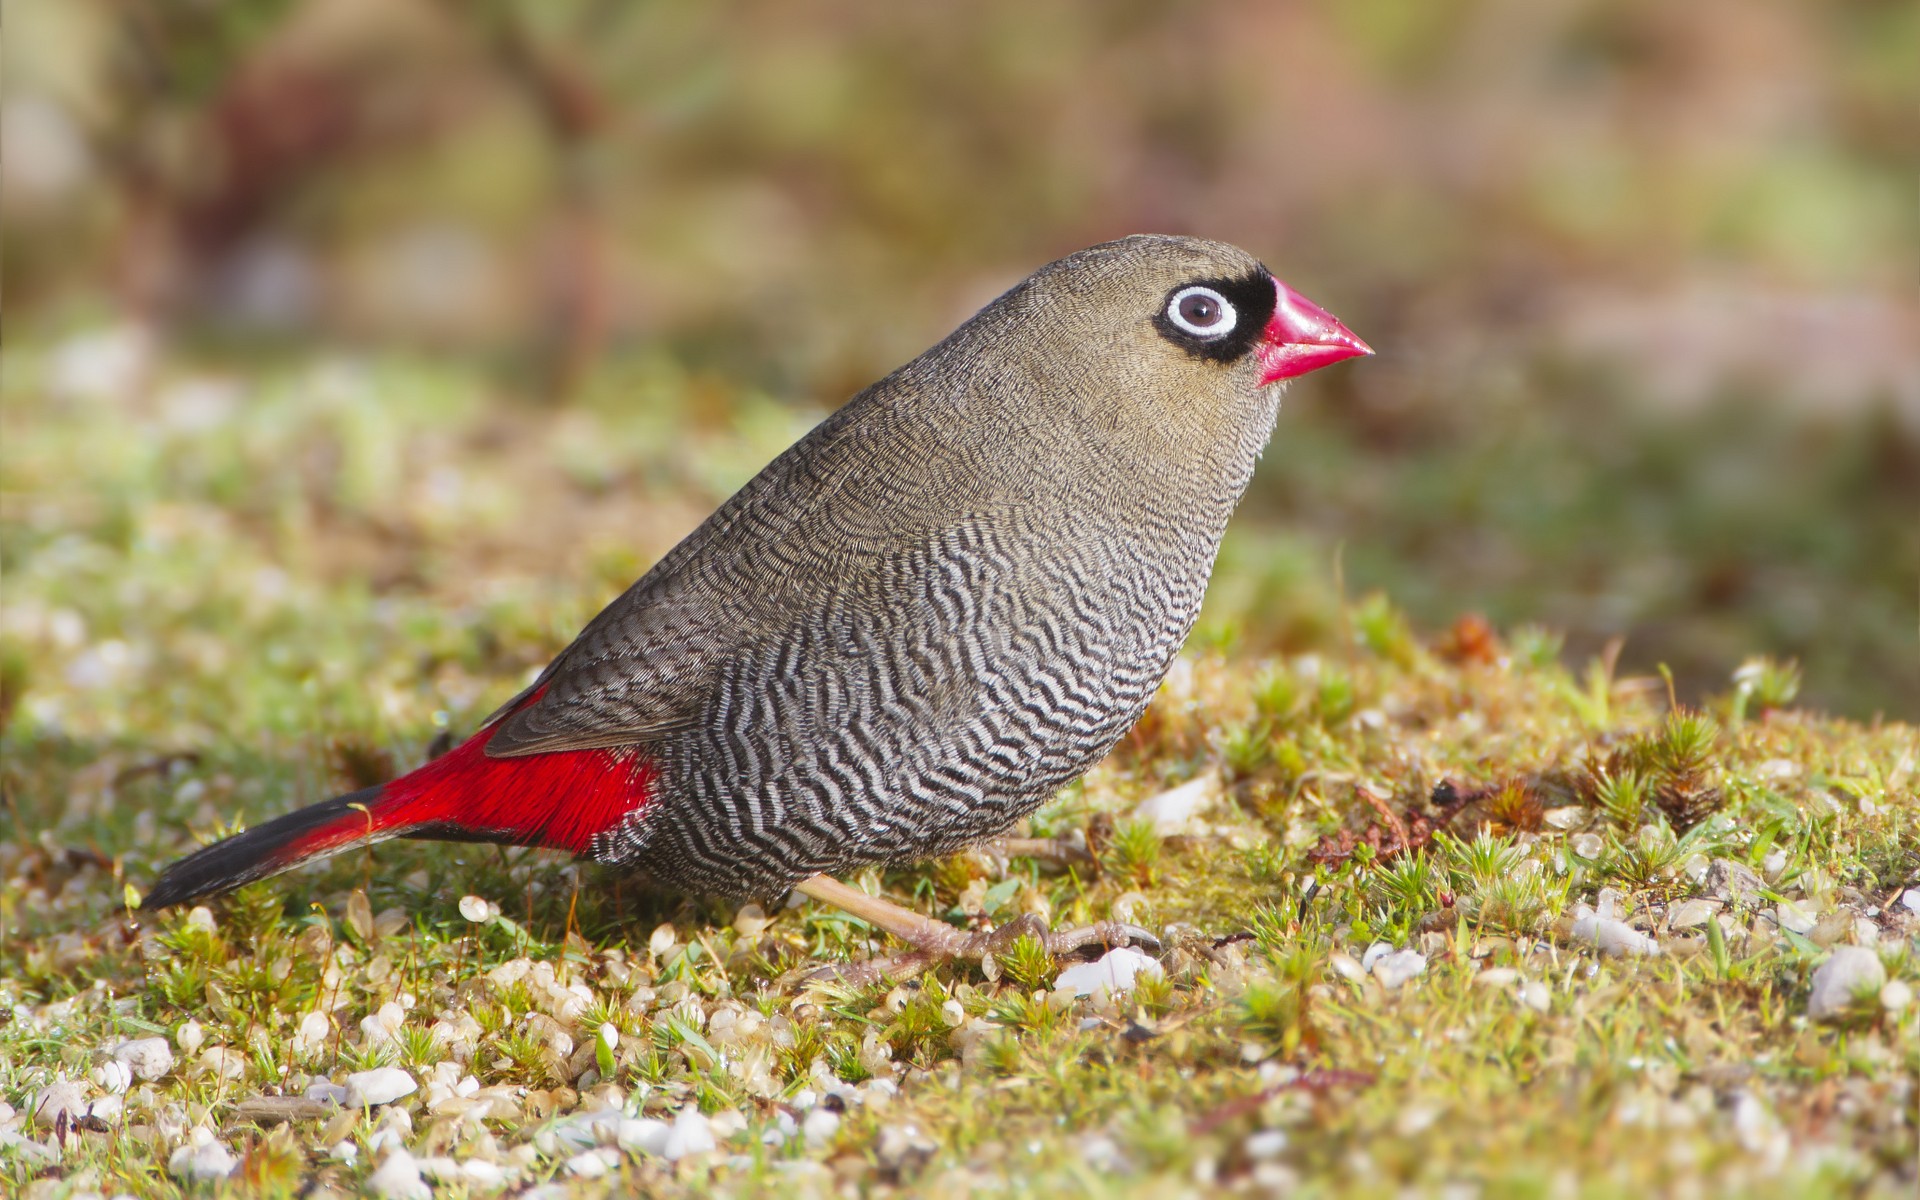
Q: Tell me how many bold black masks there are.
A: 1